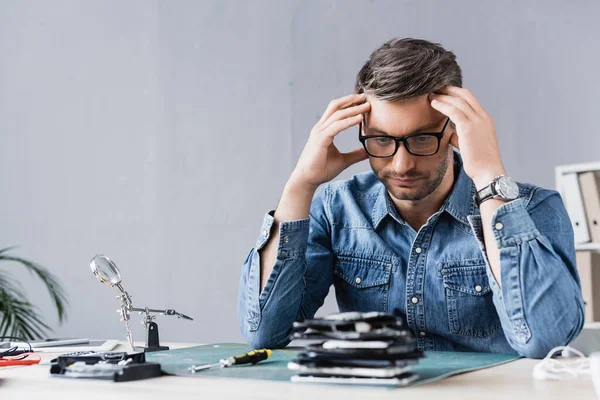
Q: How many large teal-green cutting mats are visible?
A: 1